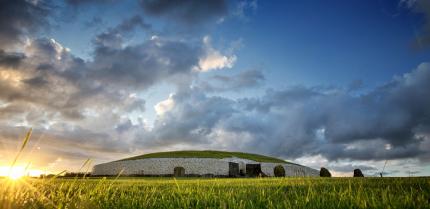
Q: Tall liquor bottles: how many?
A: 0